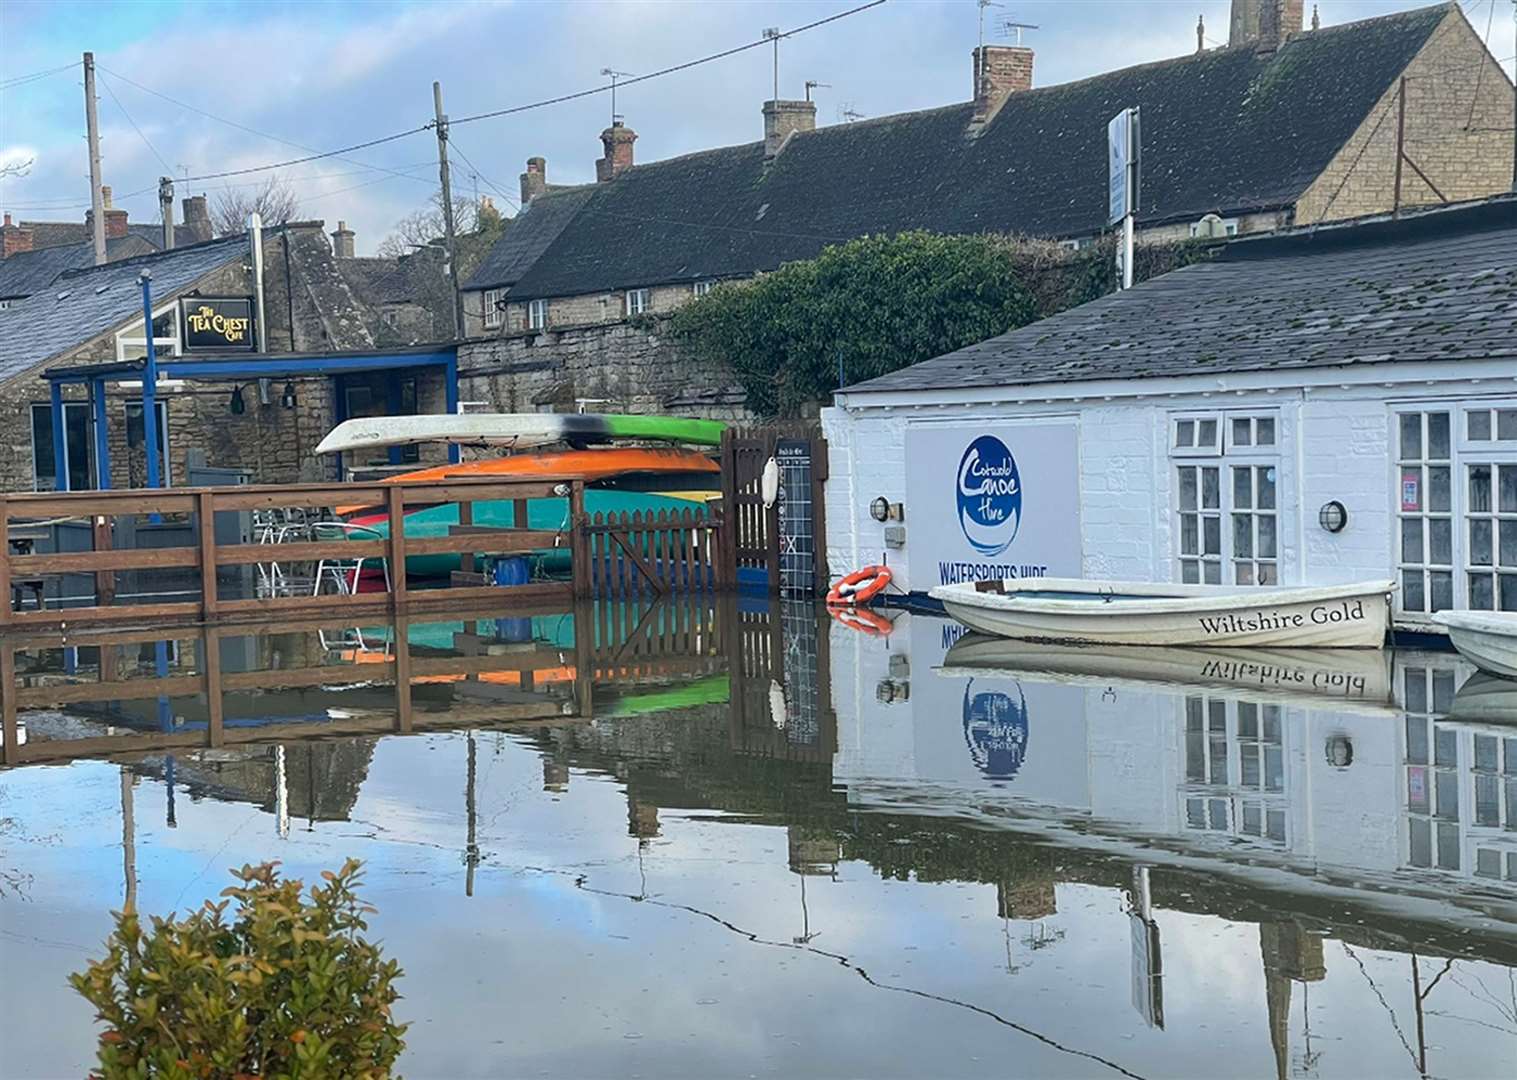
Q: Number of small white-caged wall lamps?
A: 2